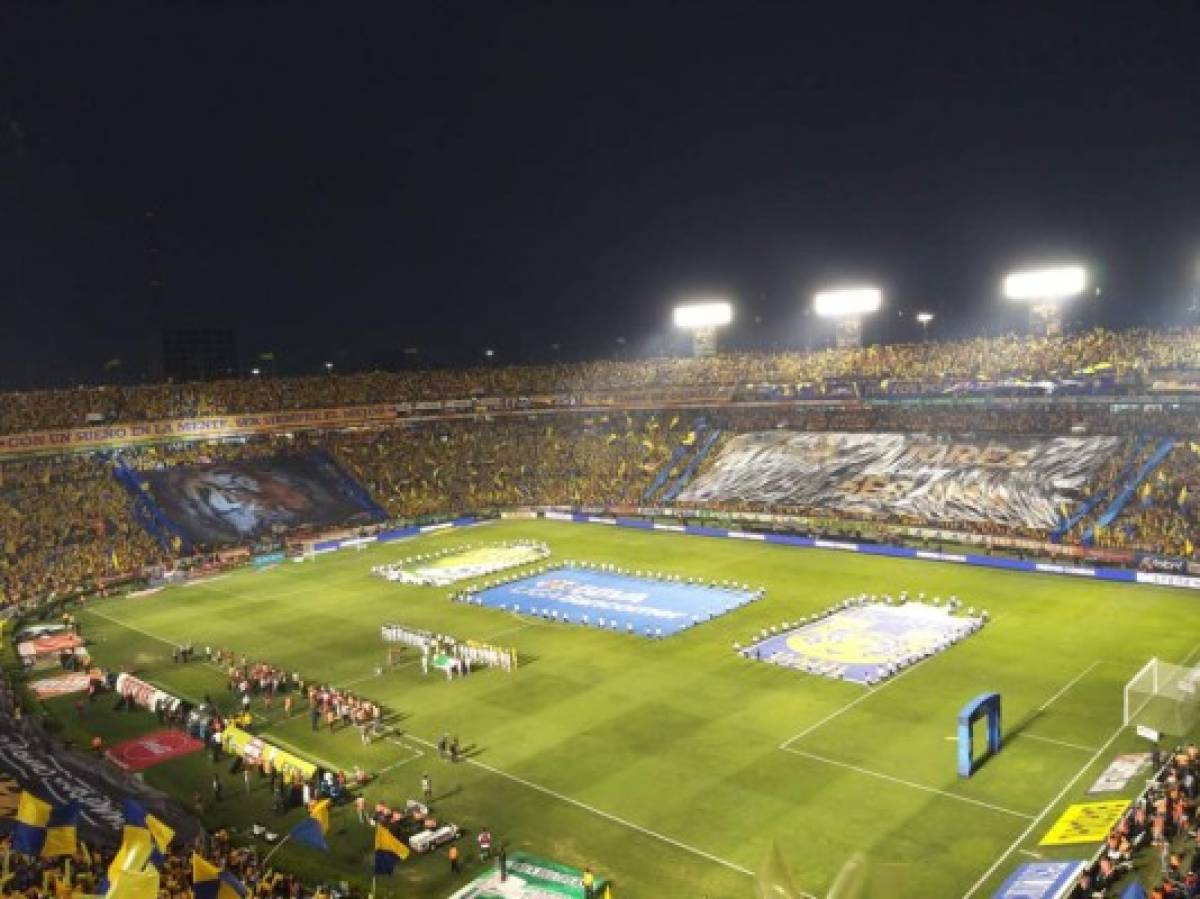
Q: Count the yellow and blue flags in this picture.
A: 5